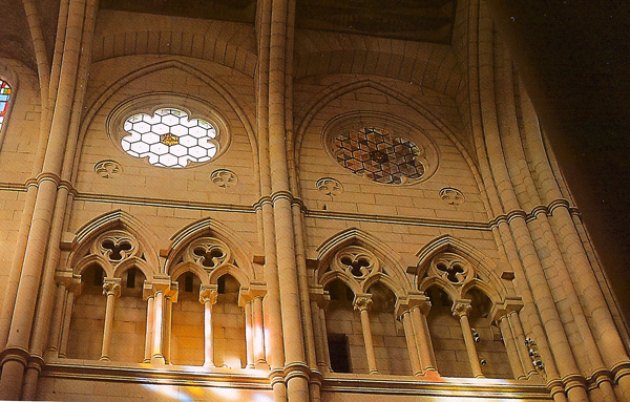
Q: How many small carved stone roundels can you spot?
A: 4